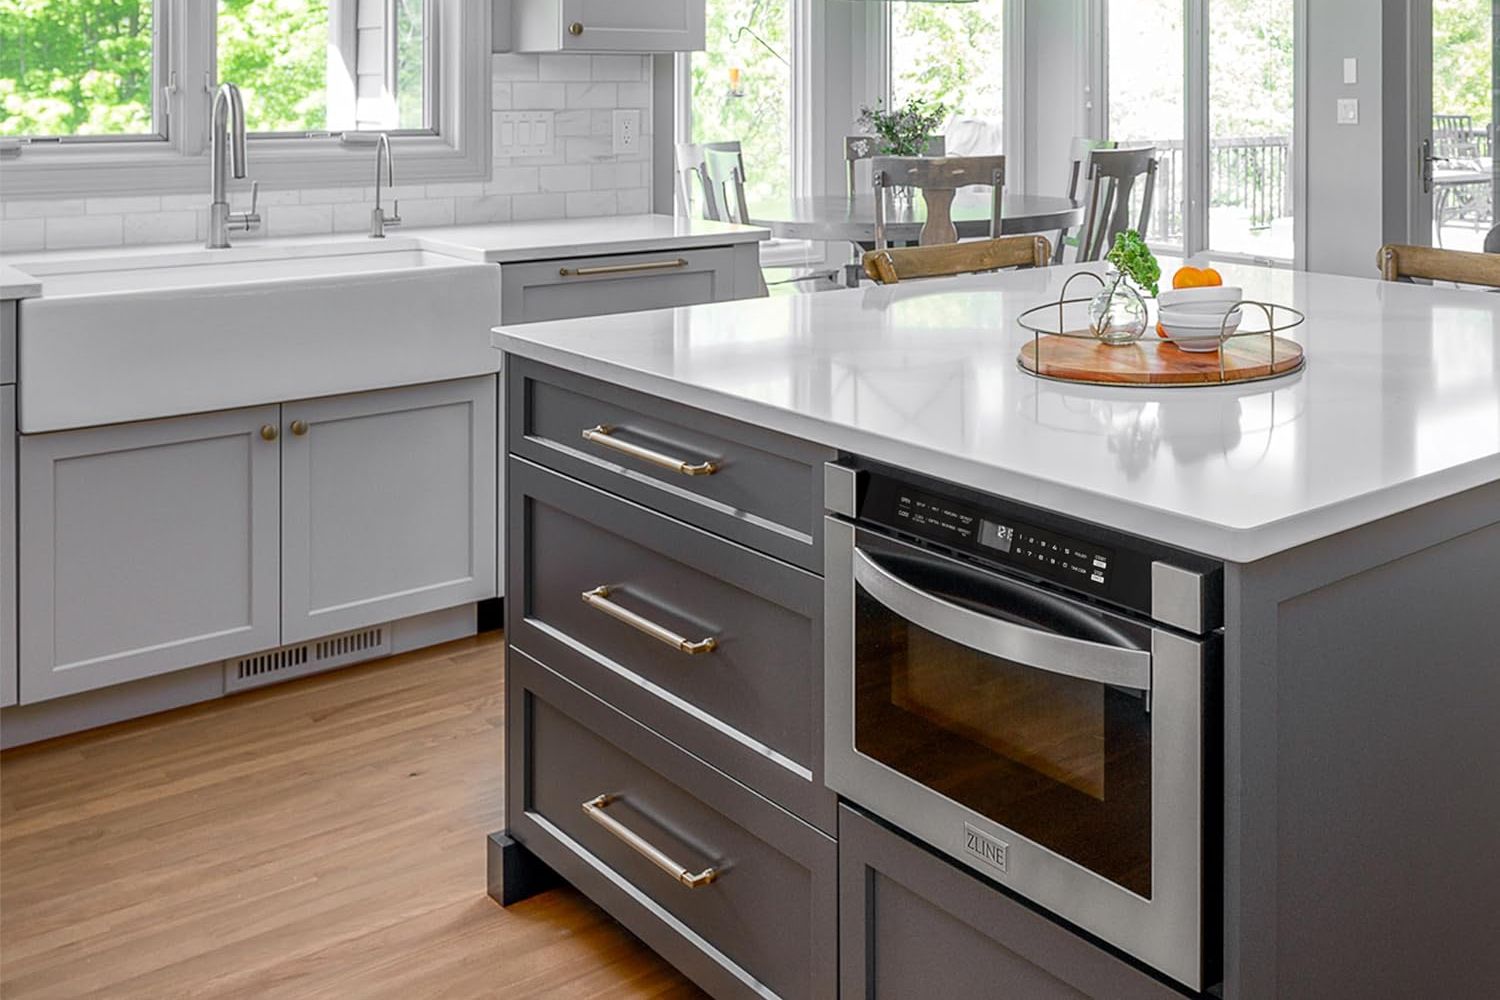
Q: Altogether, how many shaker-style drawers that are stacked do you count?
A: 3